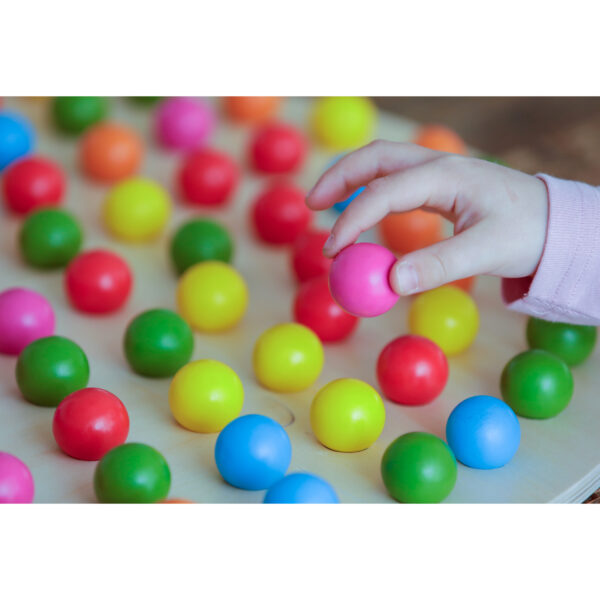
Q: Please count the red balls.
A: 9